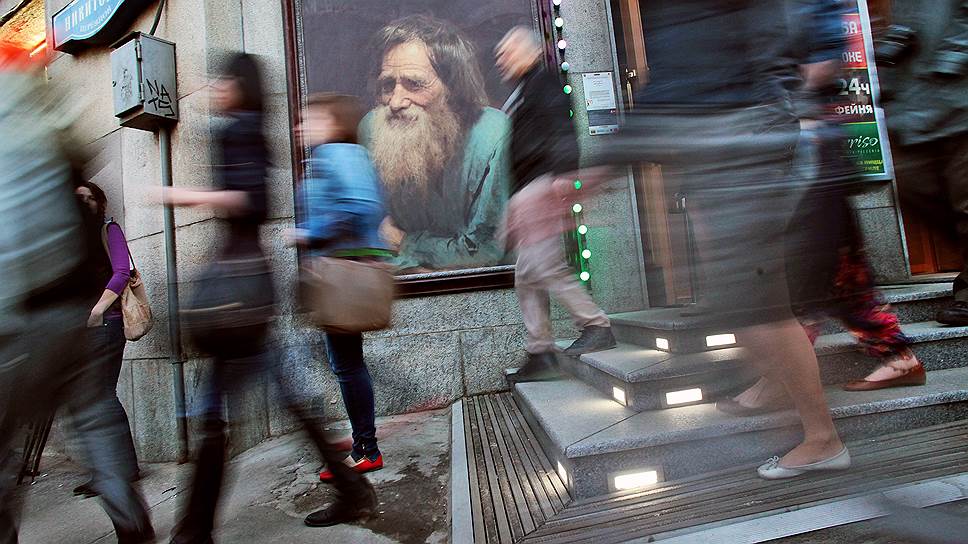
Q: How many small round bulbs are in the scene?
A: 11